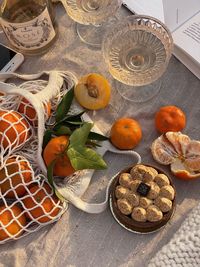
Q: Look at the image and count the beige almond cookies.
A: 14